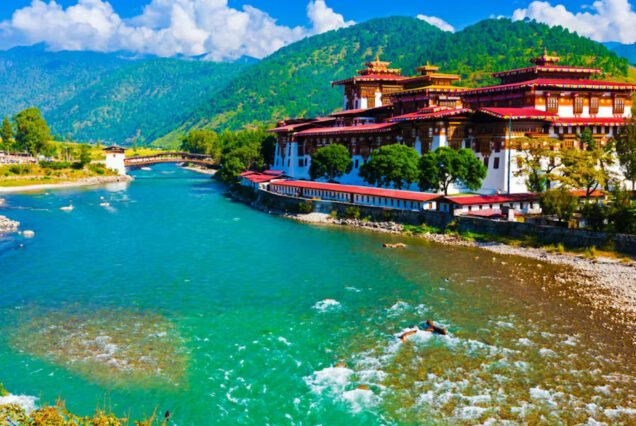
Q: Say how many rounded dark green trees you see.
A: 3